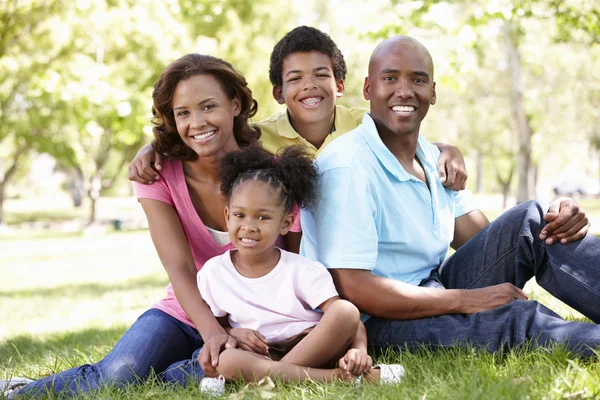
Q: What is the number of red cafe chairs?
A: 0